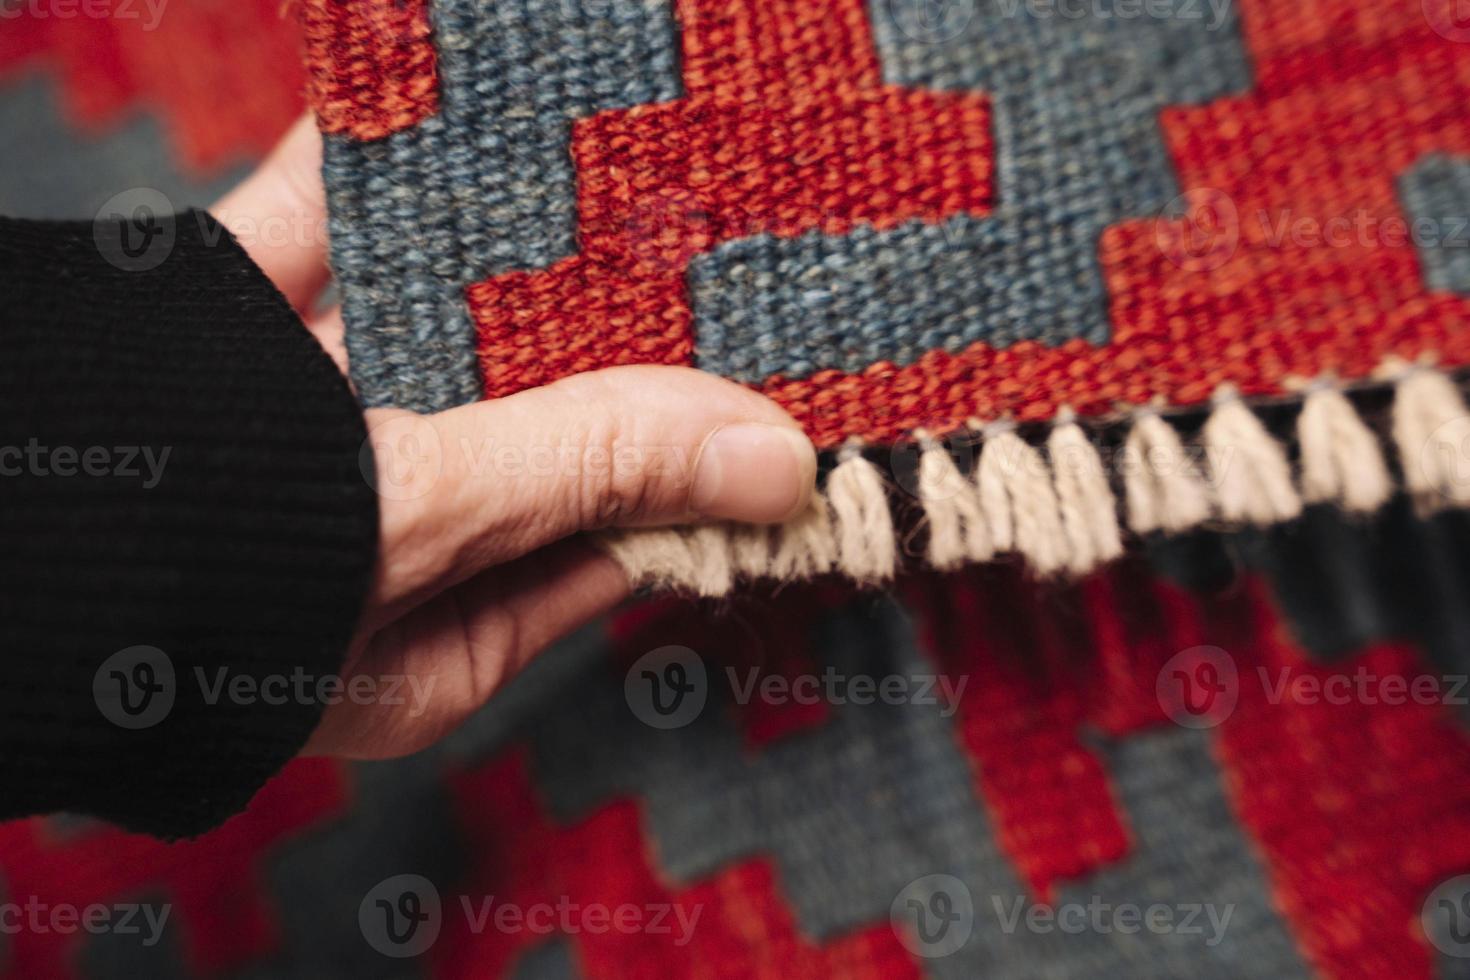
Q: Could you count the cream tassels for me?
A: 12